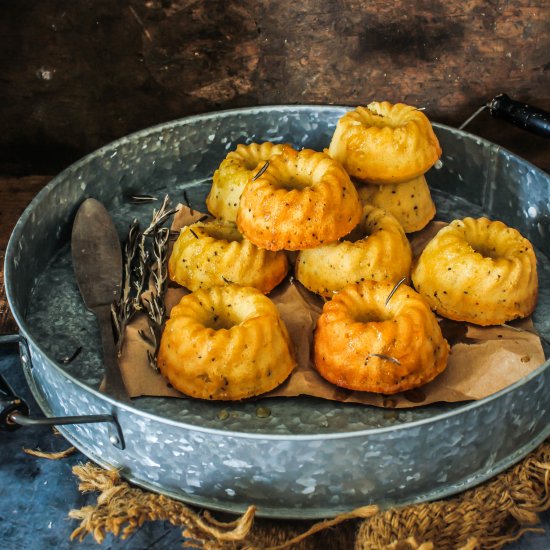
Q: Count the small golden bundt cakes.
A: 9